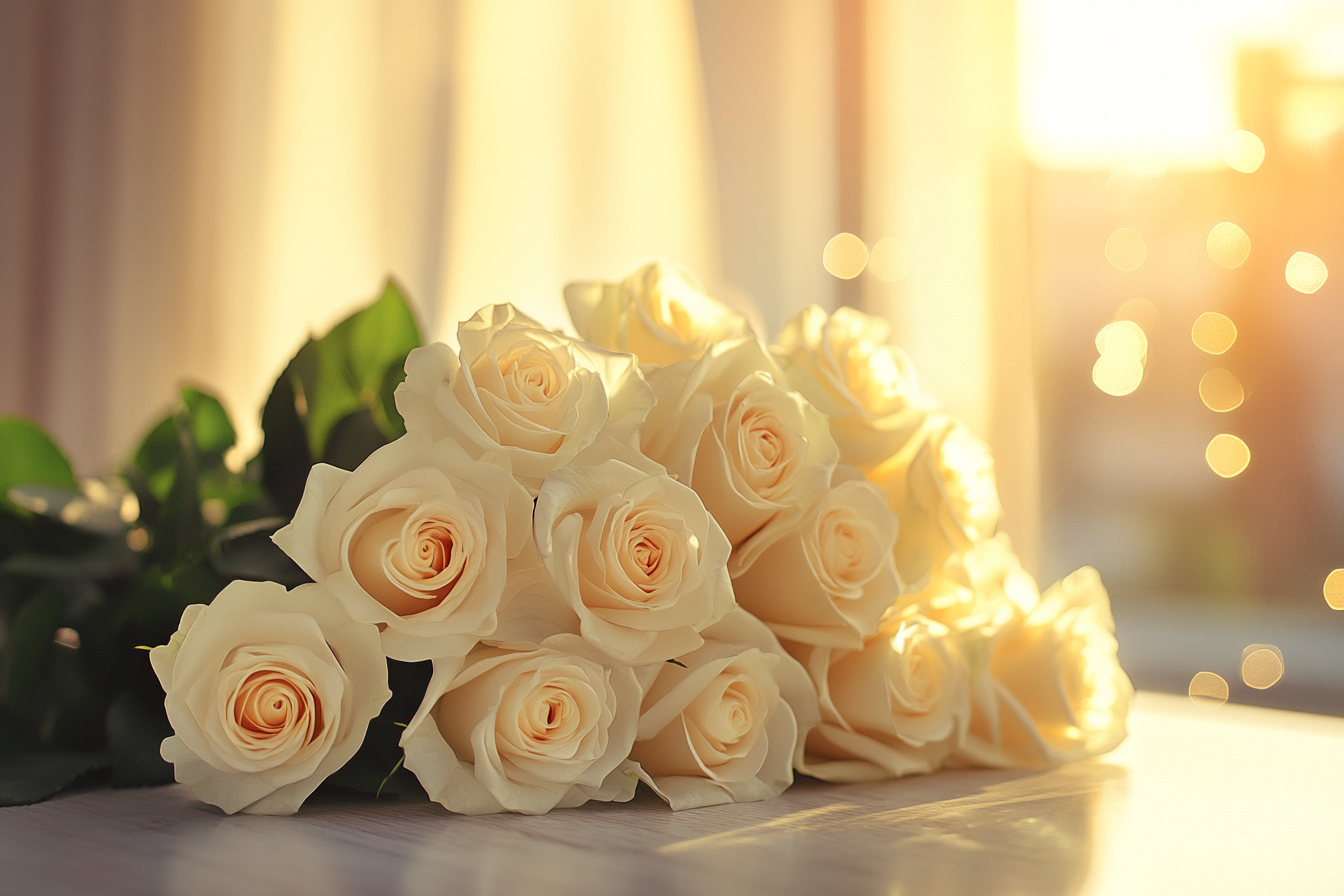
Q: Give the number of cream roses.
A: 14